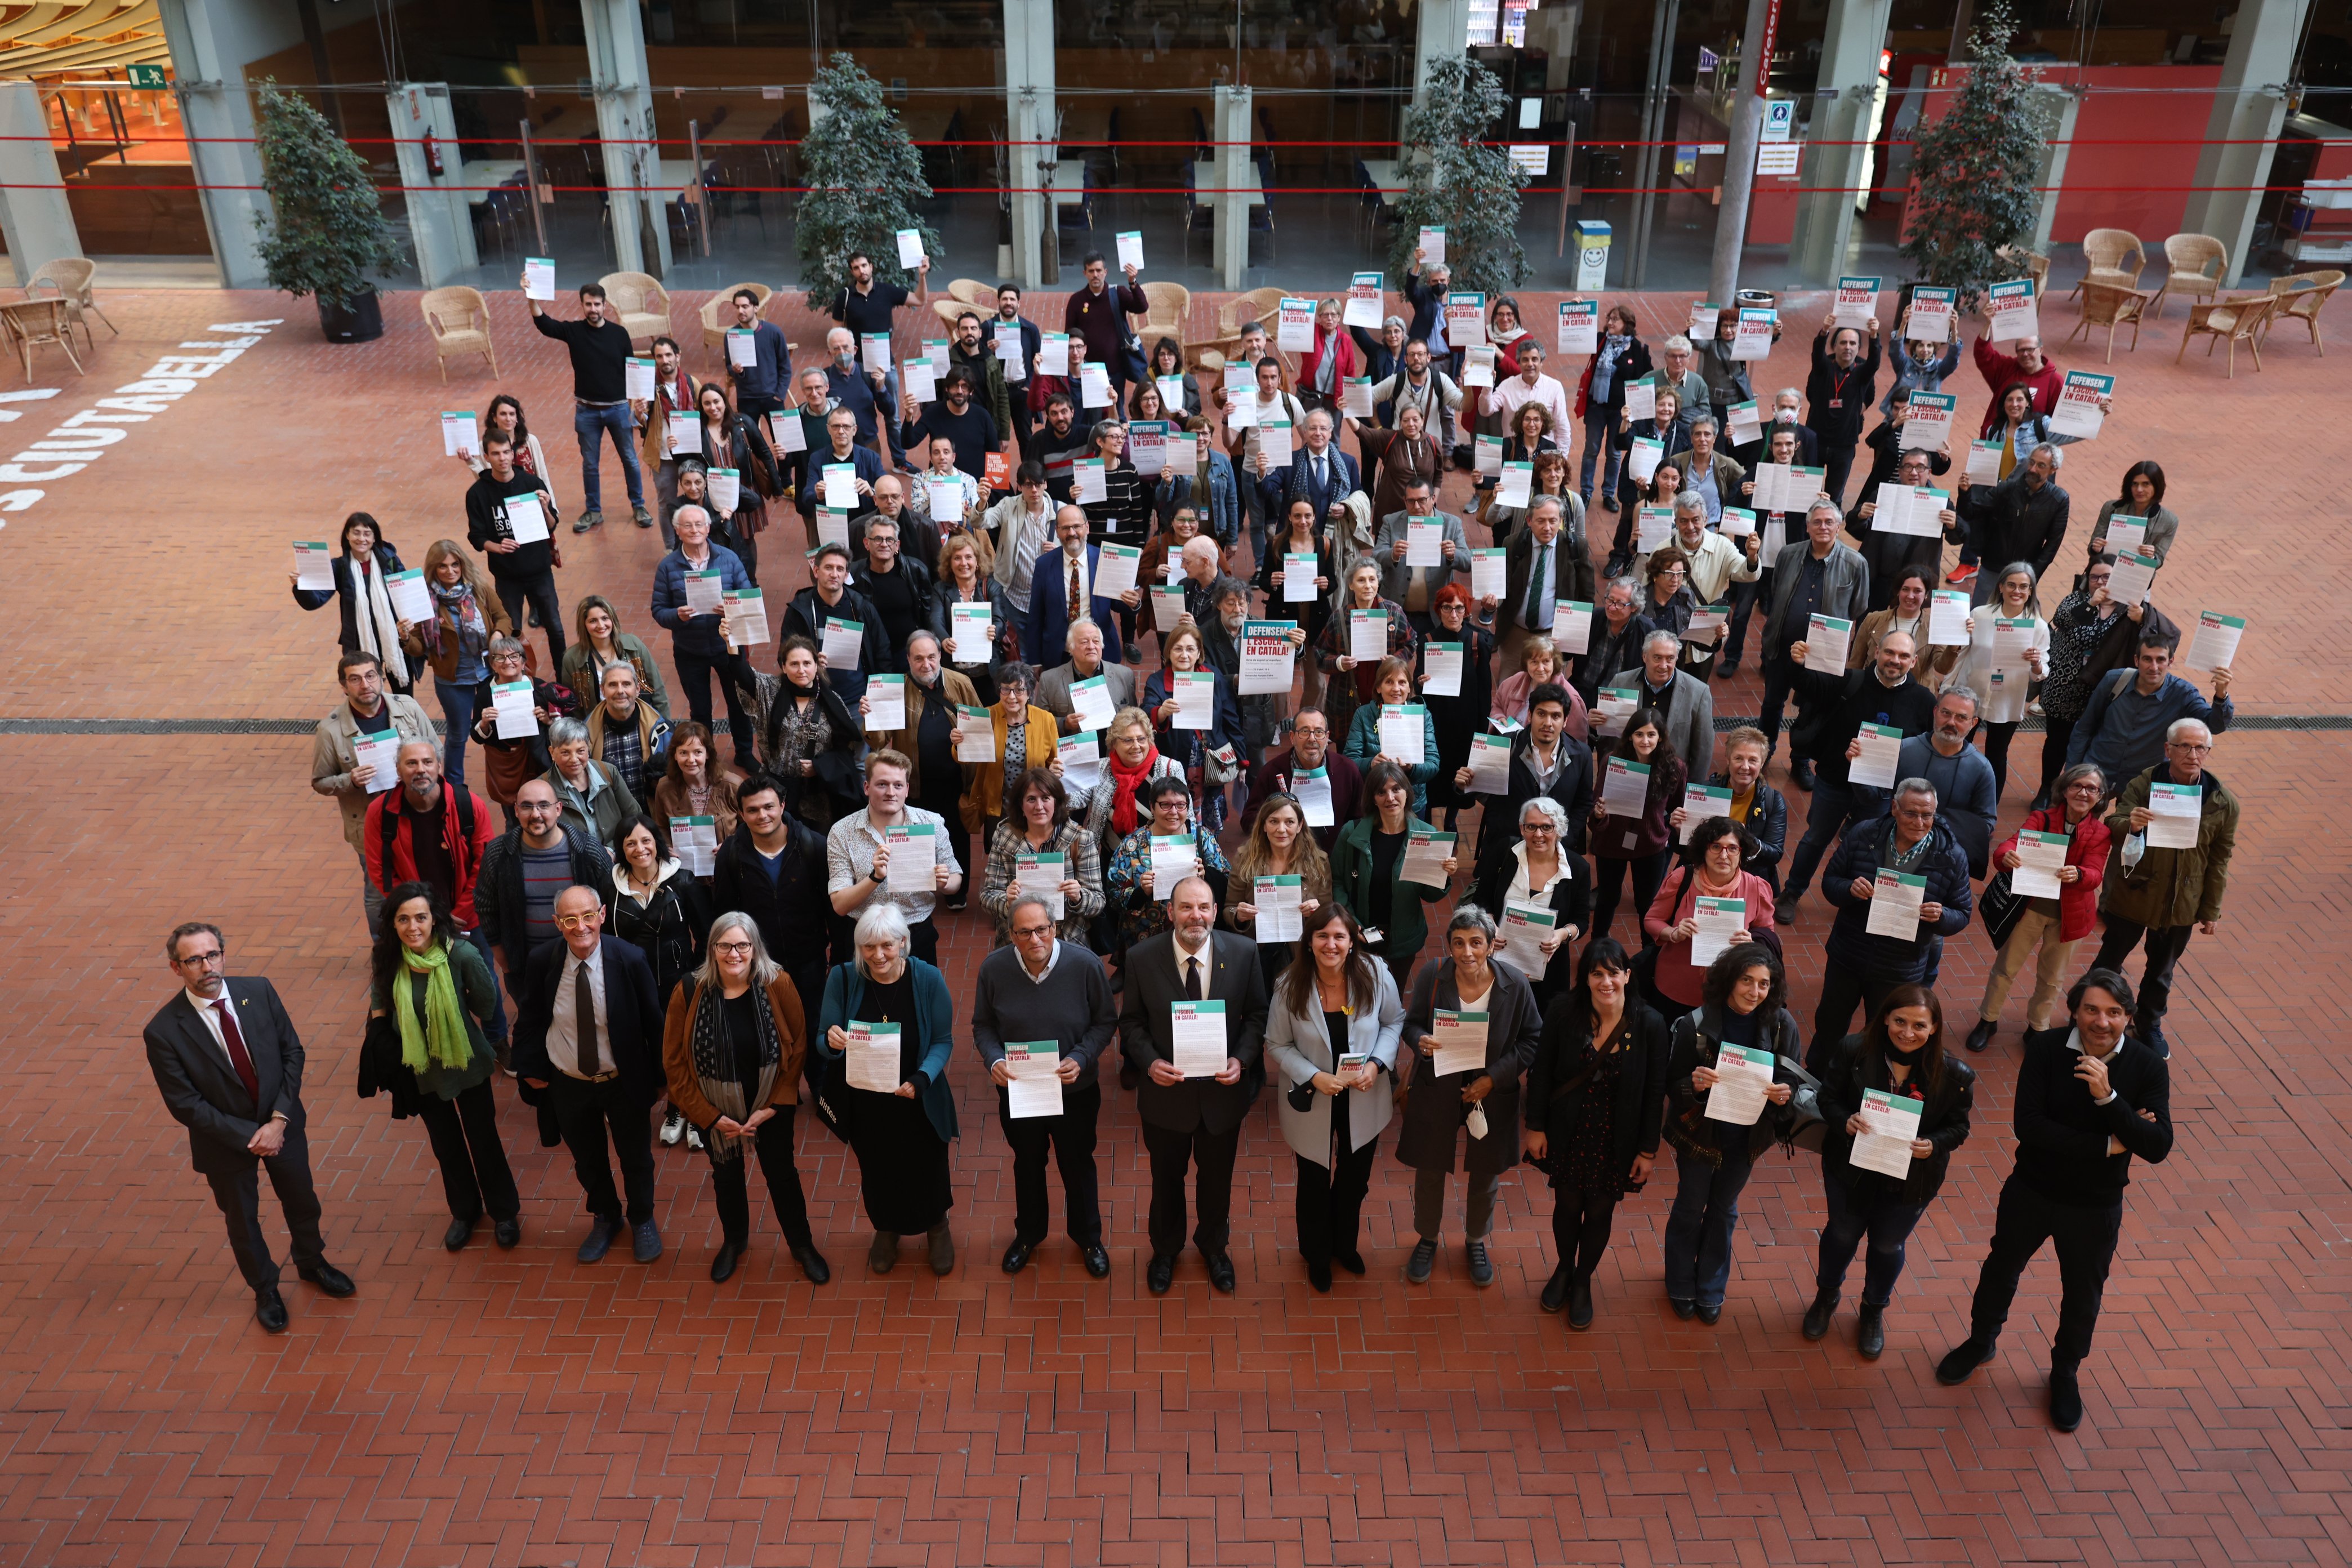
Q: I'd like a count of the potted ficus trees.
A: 4